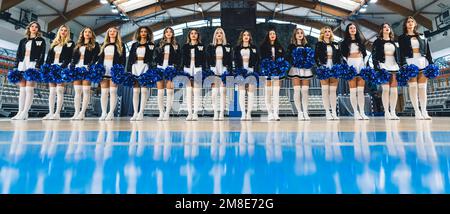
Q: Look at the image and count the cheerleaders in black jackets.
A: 15